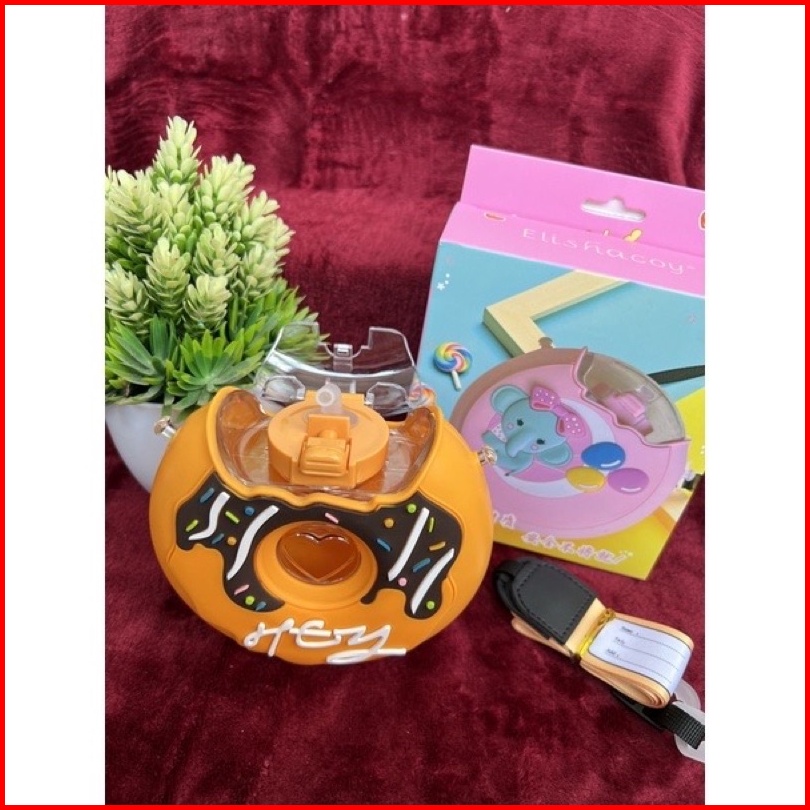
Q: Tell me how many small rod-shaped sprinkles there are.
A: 11